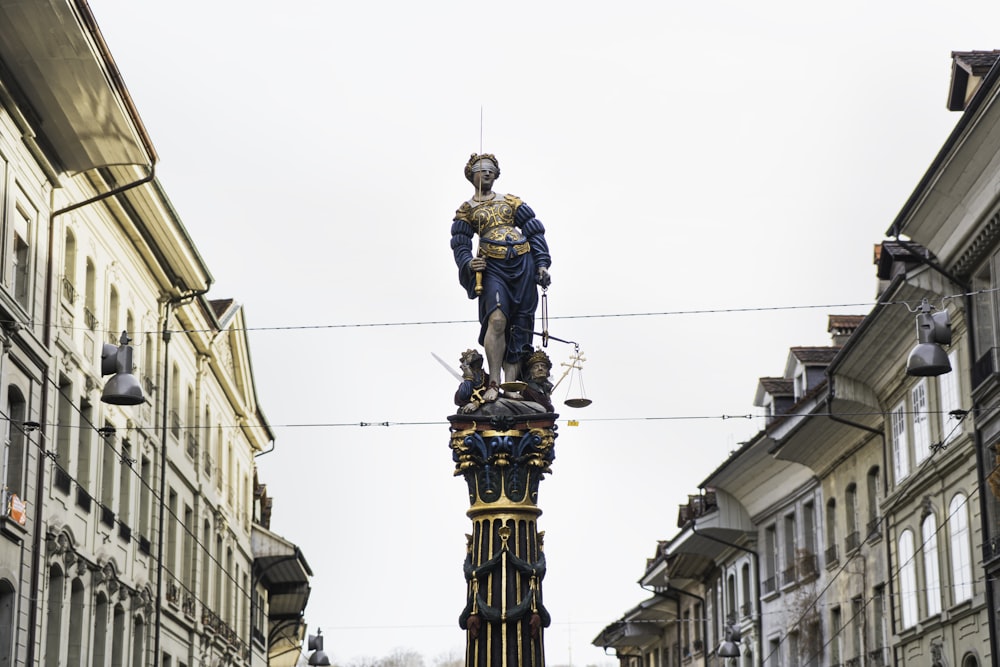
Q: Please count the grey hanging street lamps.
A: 4